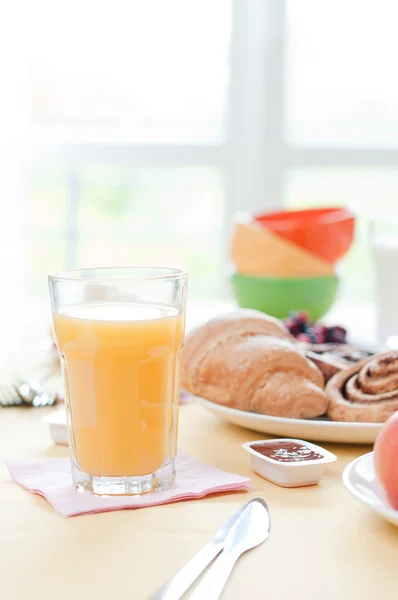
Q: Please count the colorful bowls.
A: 3